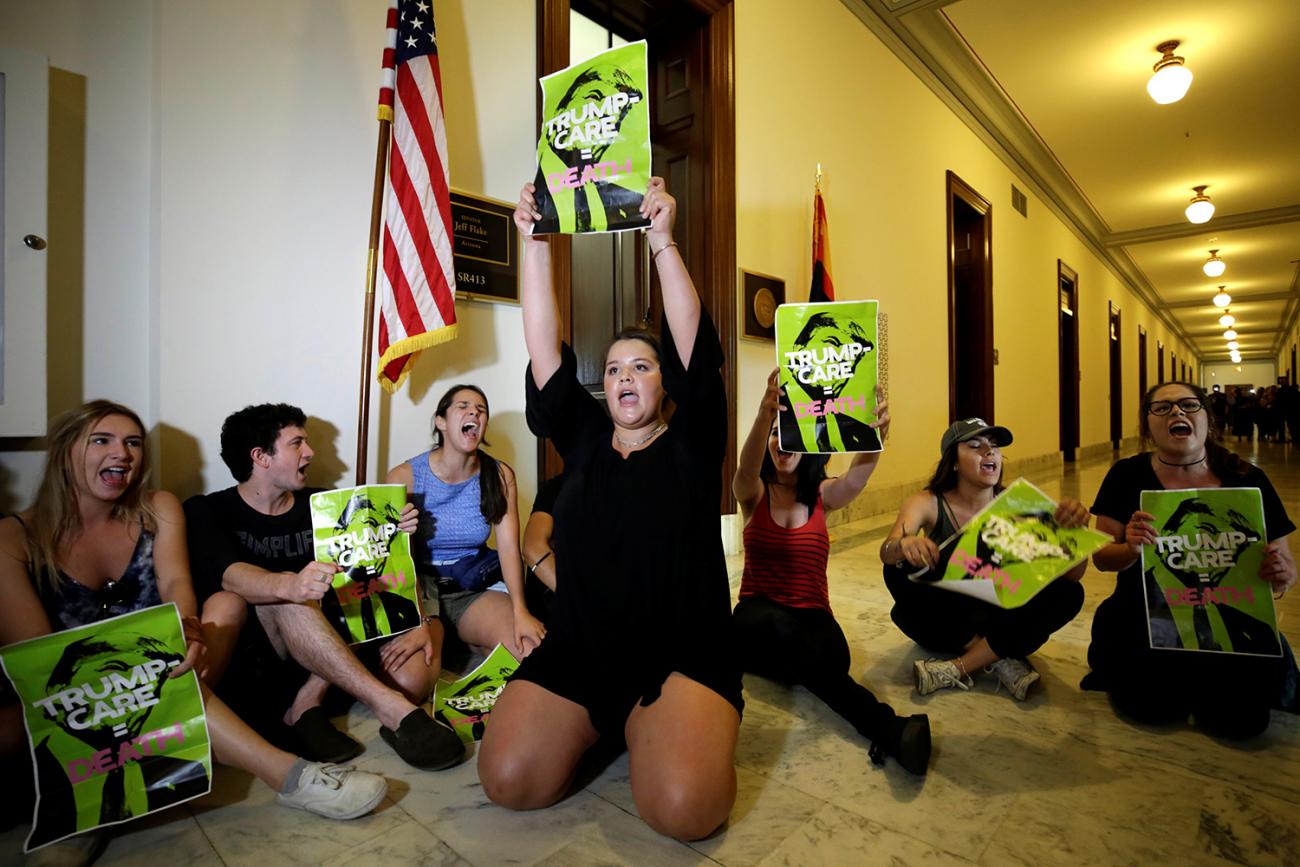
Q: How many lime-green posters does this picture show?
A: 7